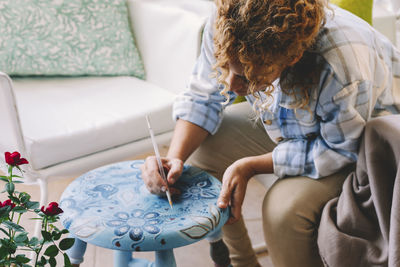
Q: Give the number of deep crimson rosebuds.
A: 3